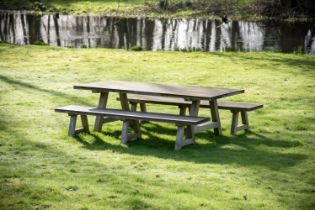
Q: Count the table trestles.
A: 2